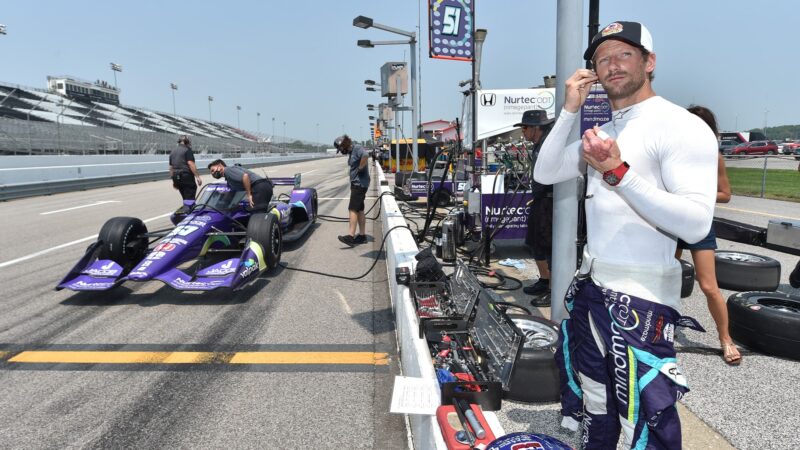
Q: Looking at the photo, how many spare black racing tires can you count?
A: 4